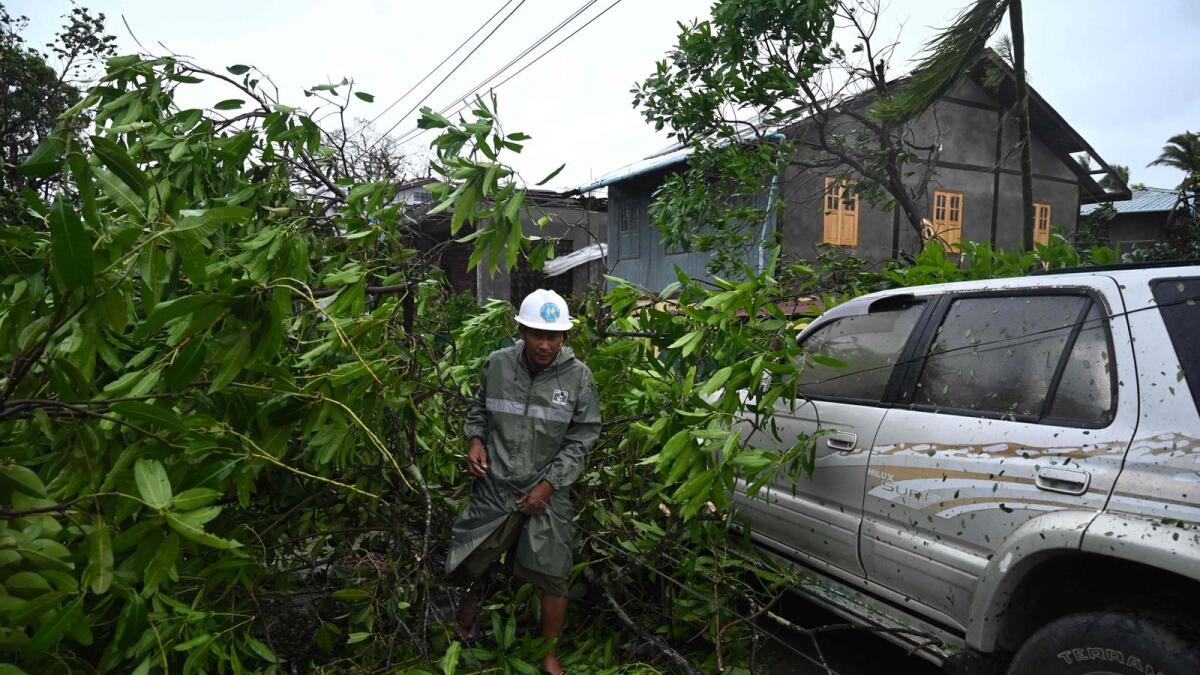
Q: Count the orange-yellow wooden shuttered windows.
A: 3